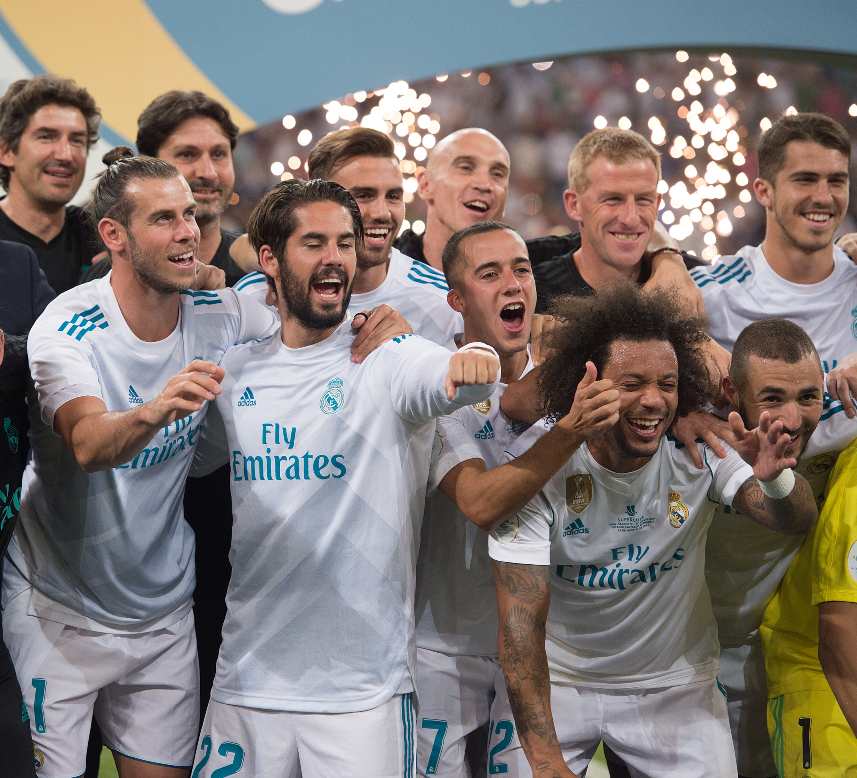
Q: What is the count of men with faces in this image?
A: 11